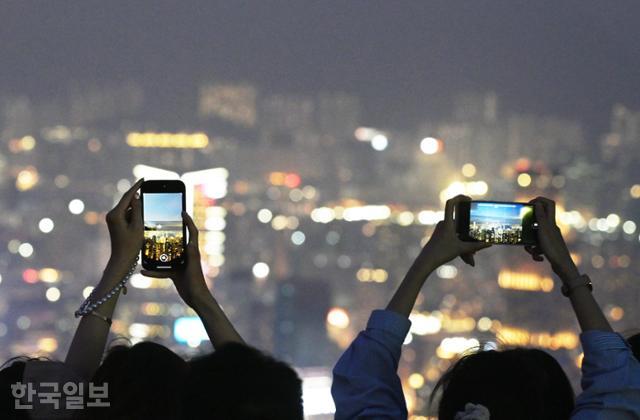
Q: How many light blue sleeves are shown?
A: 2